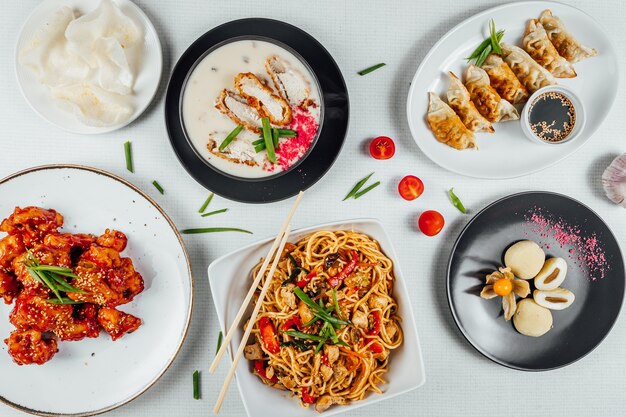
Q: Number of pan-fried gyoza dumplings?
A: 7